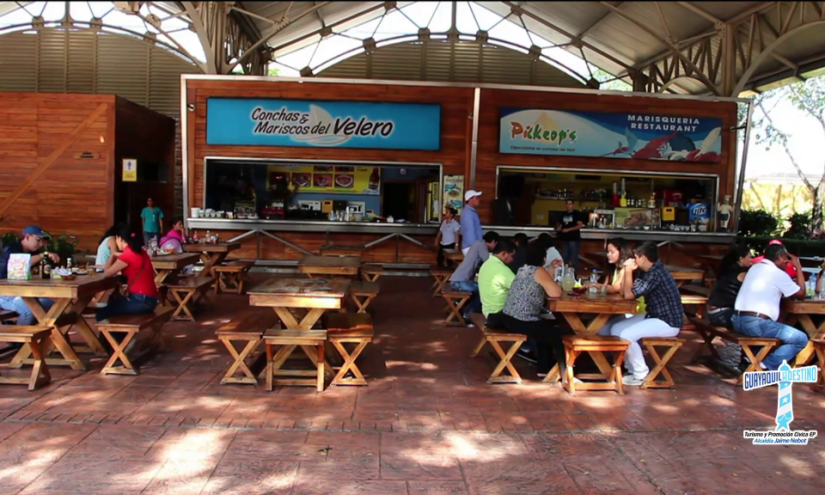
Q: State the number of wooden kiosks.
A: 2